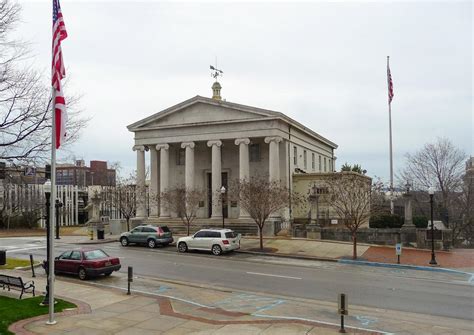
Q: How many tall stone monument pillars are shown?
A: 6